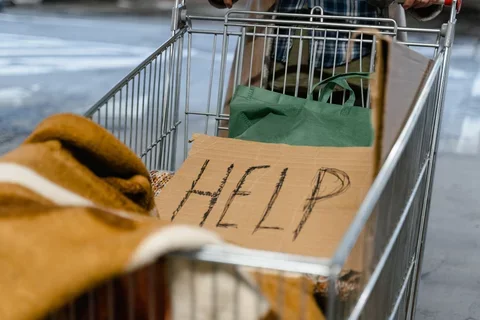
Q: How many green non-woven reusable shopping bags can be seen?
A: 1